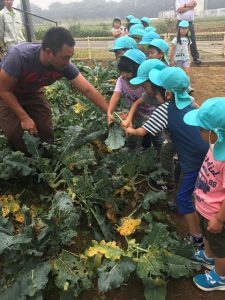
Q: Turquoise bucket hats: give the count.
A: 14